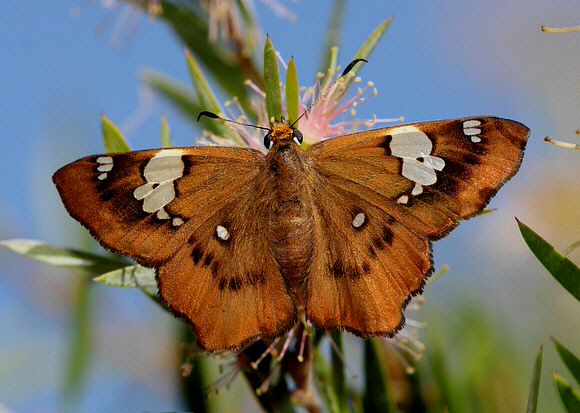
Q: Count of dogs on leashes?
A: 0